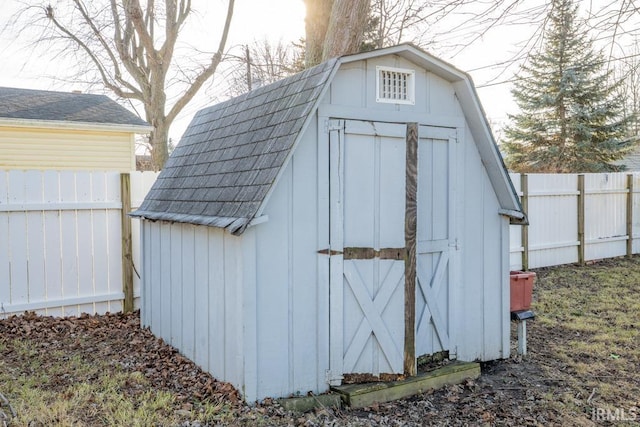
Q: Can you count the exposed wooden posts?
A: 4